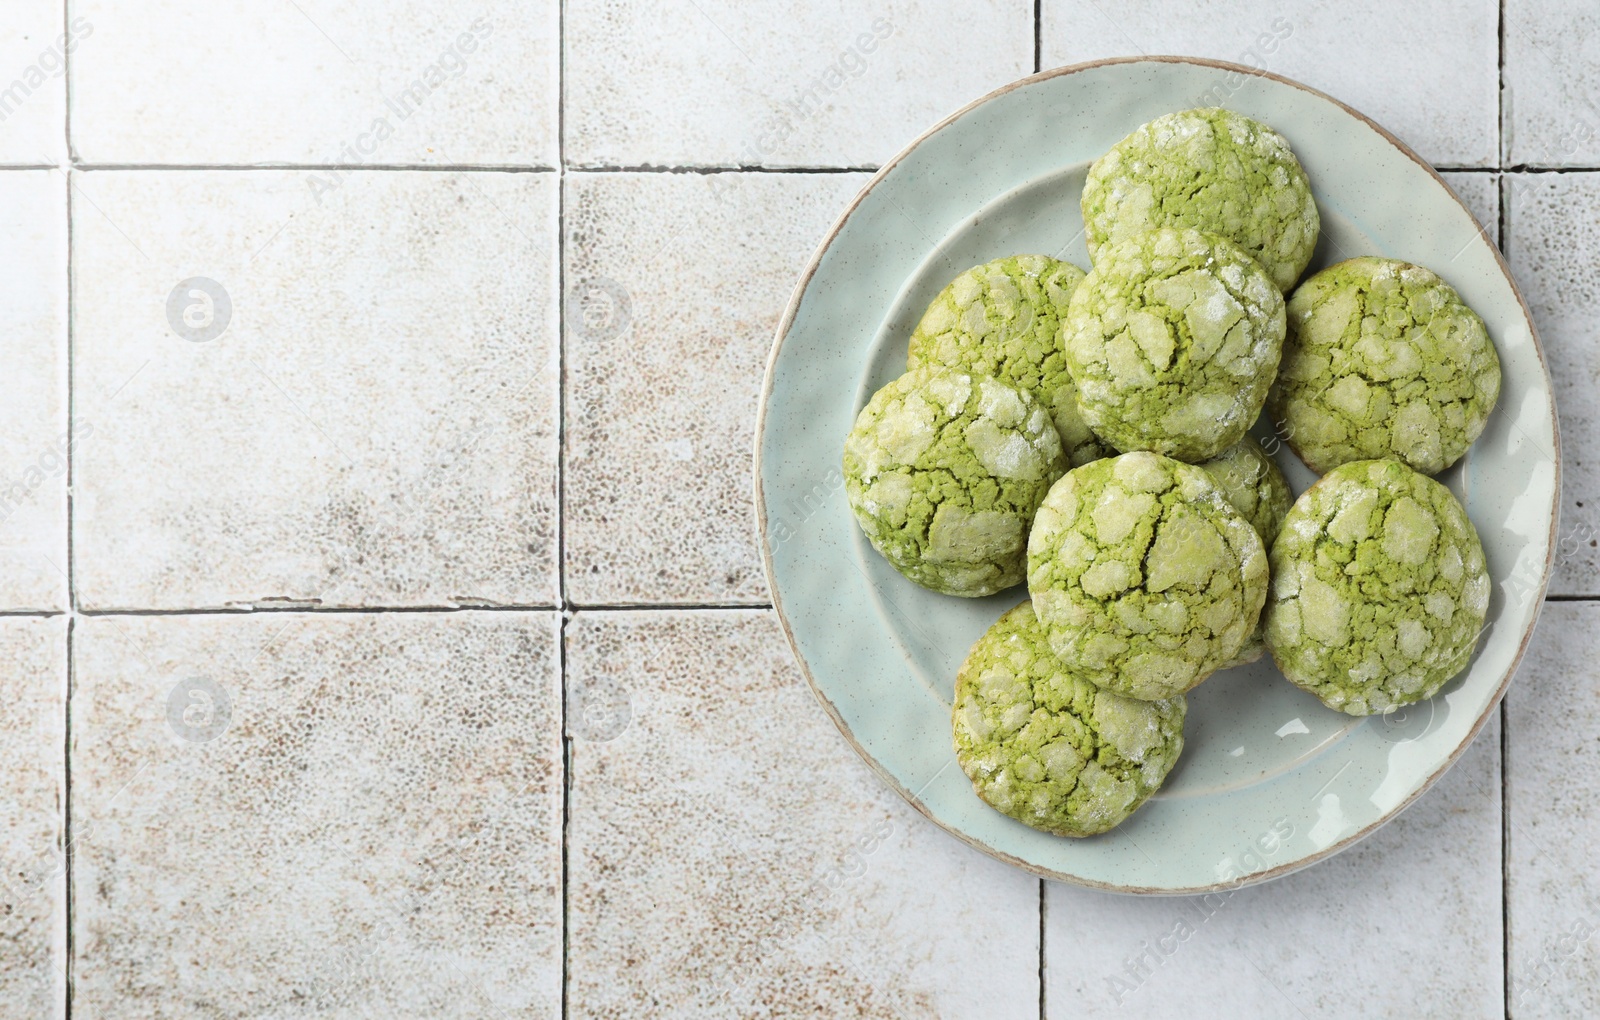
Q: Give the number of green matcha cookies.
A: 9